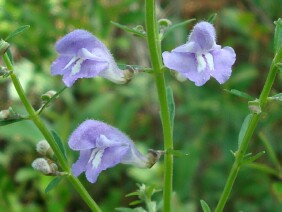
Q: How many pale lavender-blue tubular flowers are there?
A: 3